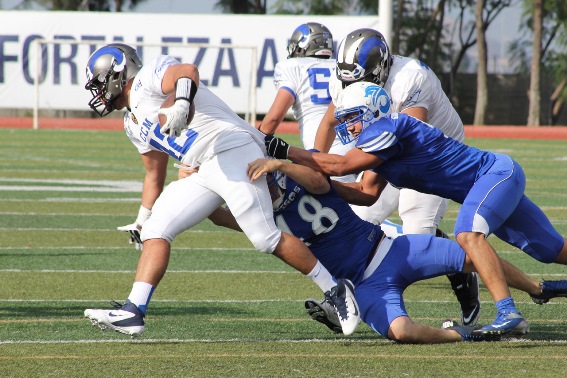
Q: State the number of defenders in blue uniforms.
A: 2